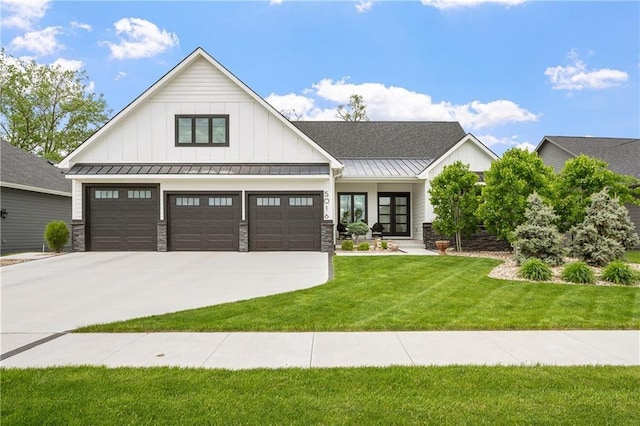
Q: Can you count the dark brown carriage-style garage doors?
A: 3